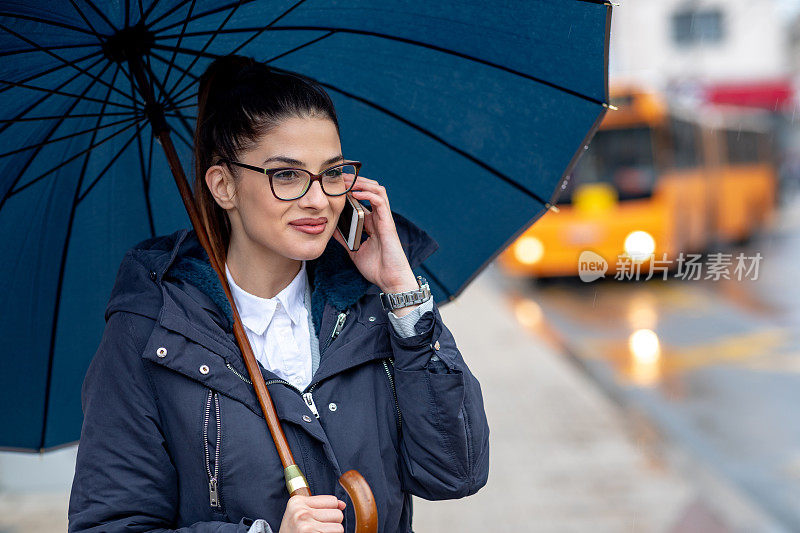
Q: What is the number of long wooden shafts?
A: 1